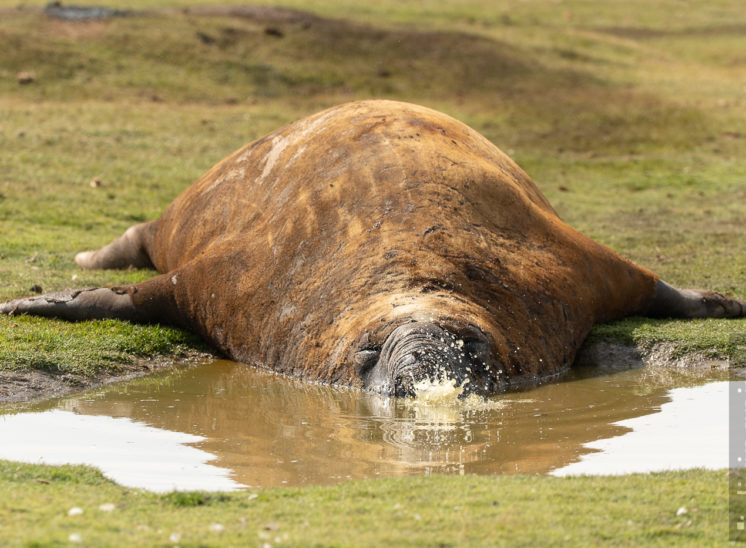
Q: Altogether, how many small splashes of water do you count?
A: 1